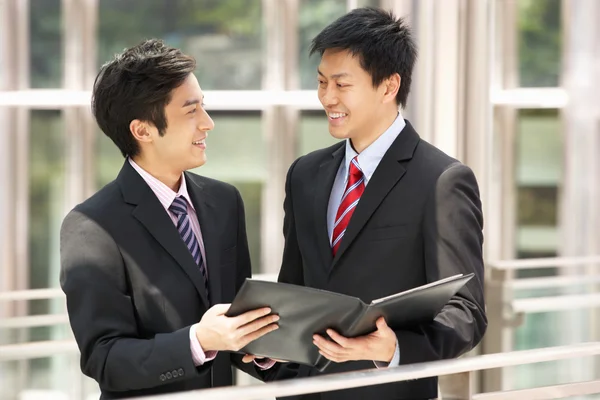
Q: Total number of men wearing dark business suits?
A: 2